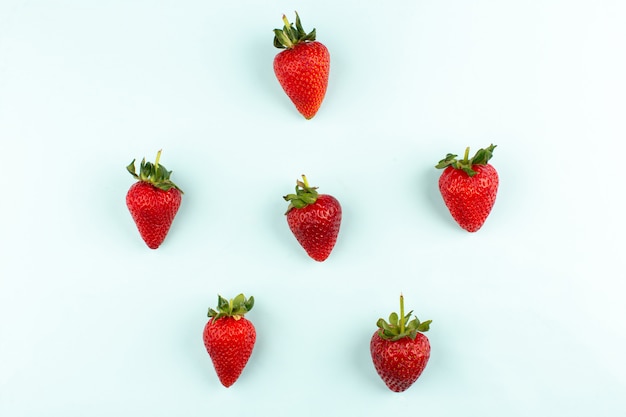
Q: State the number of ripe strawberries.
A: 6